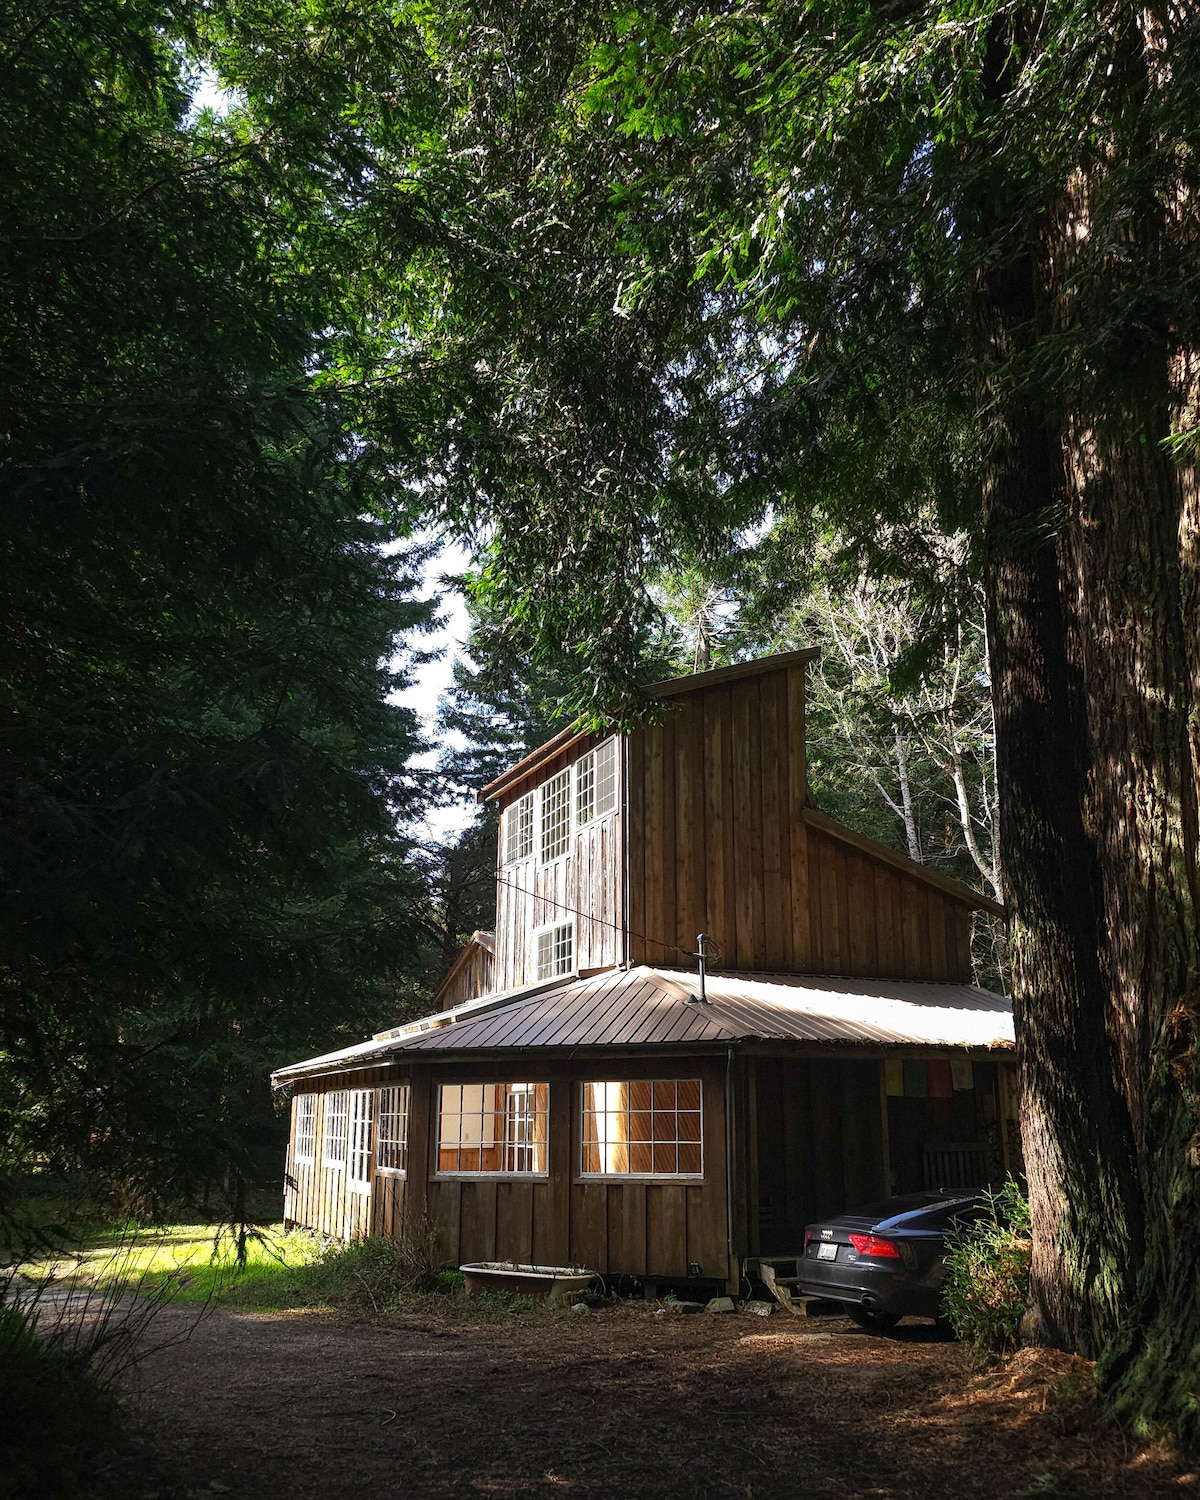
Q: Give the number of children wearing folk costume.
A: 0